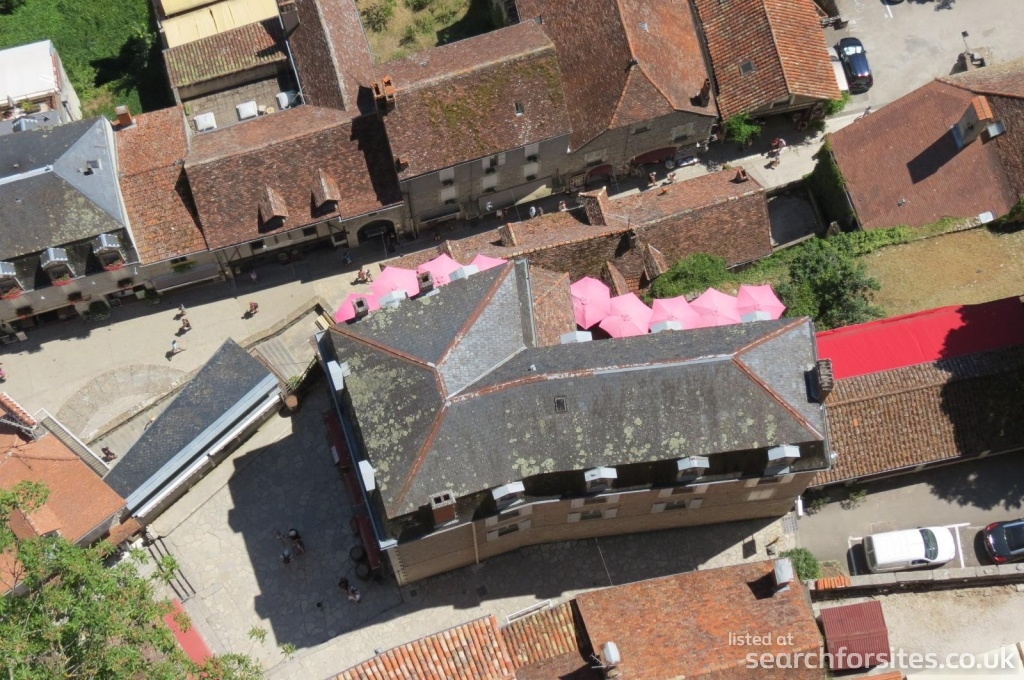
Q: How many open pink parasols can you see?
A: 9